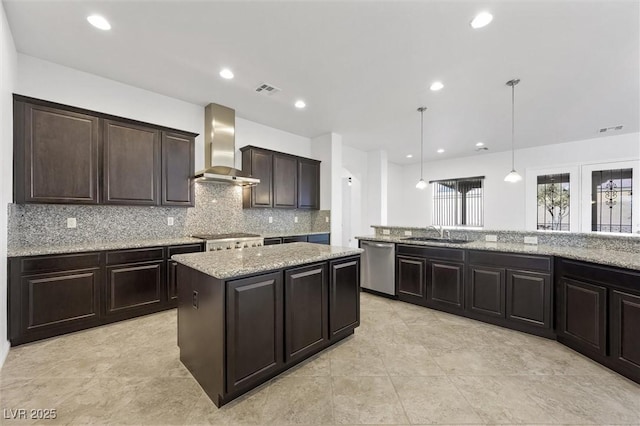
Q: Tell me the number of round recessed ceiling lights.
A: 8